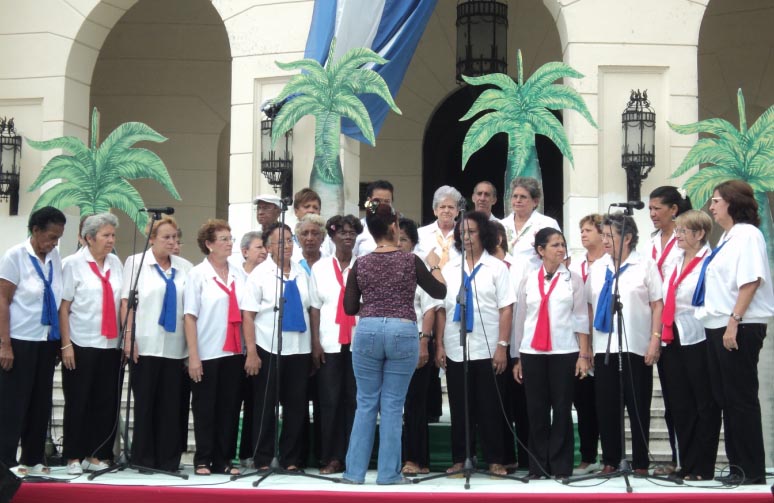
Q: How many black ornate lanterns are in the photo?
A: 4